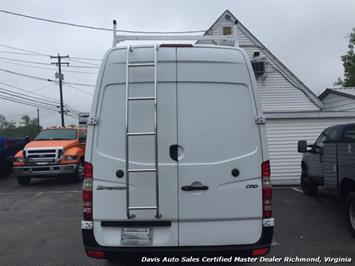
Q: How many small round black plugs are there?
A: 2